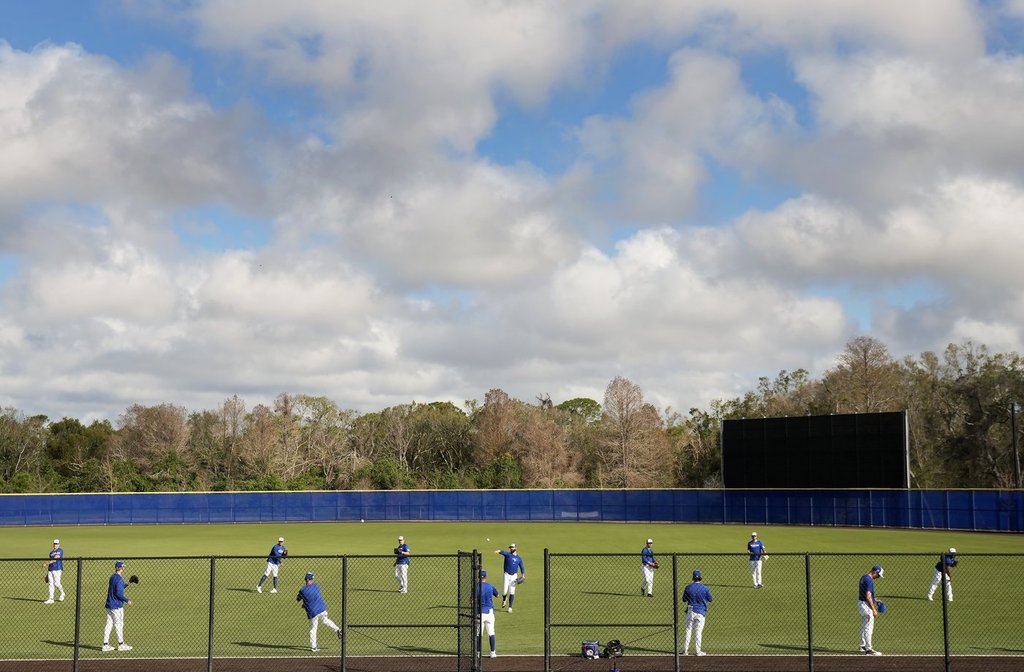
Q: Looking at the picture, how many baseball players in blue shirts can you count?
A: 12